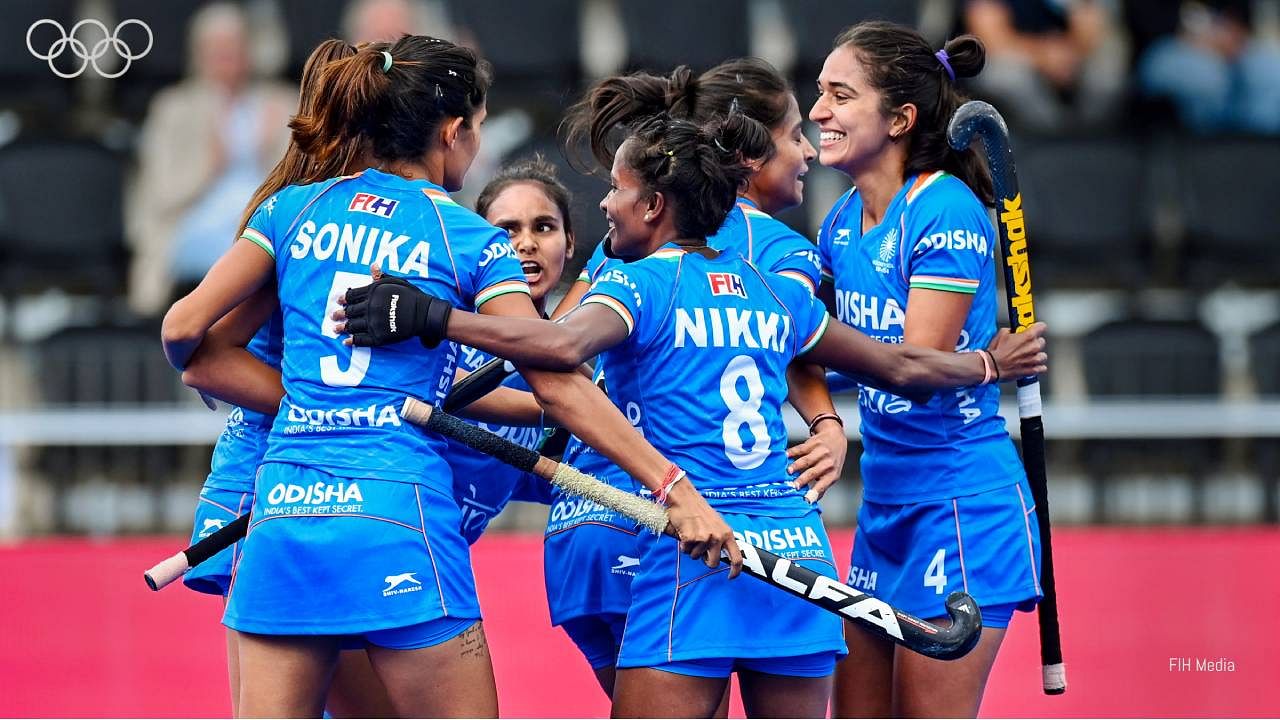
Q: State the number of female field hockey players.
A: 6